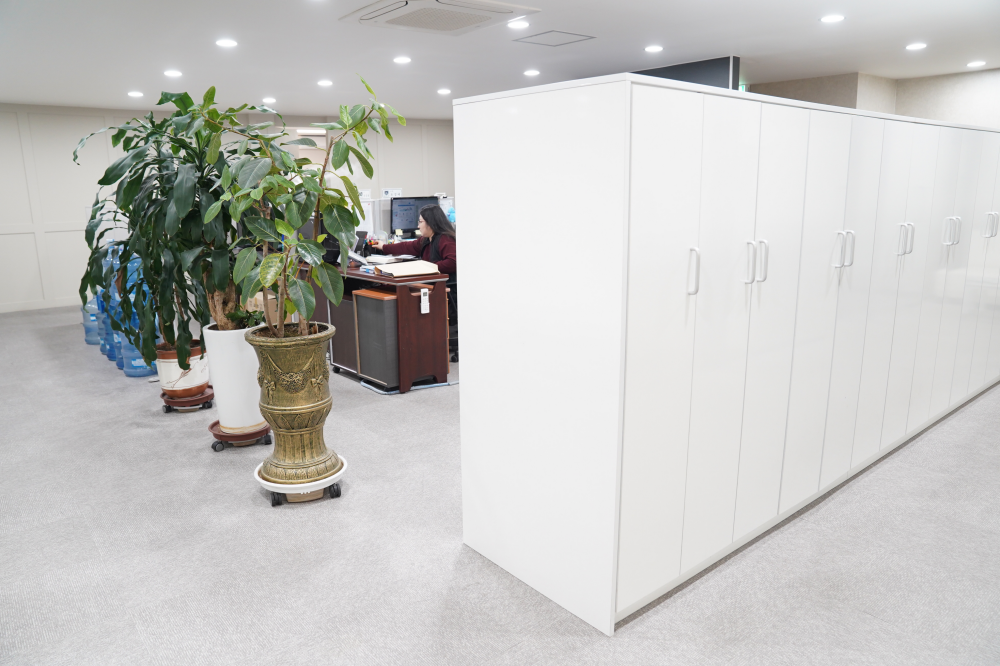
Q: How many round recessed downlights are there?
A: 13